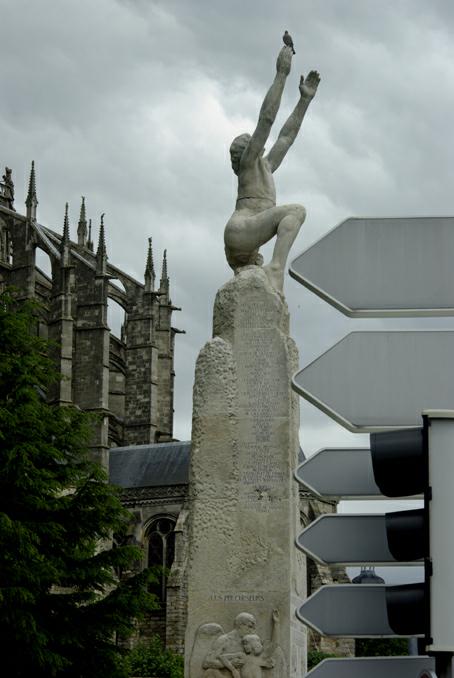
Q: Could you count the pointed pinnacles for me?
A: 7